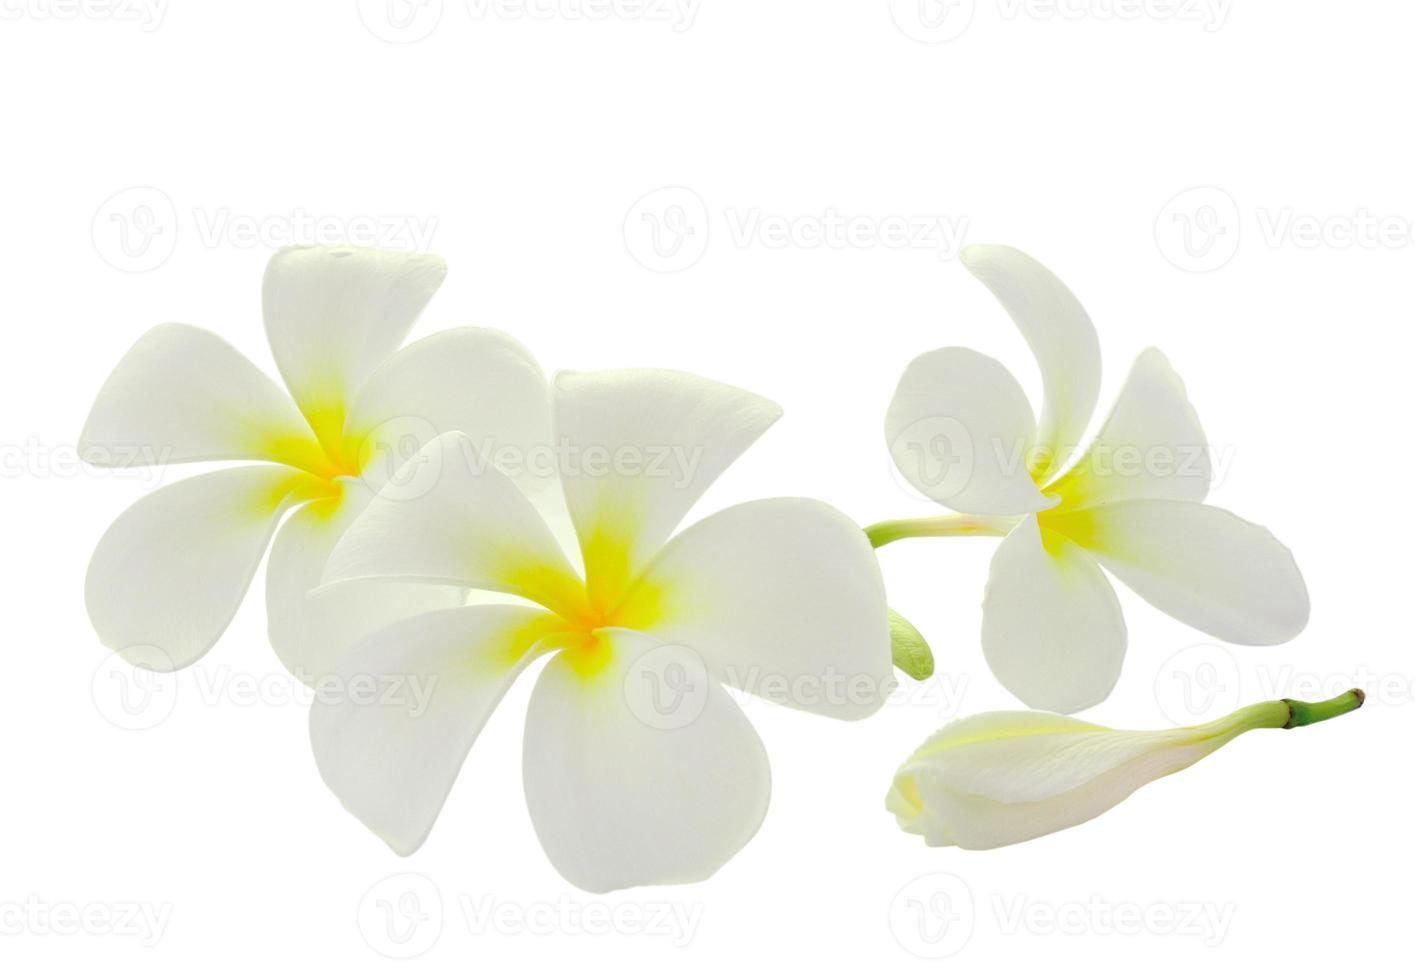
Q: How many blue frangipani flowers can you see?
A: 0